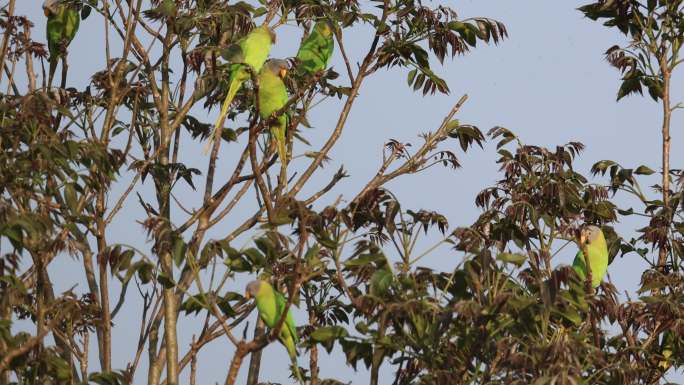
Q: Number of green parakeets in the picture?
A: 6